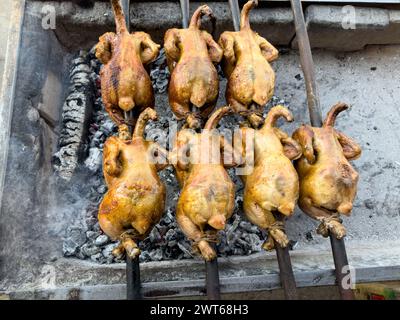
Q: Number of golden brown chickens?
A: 7